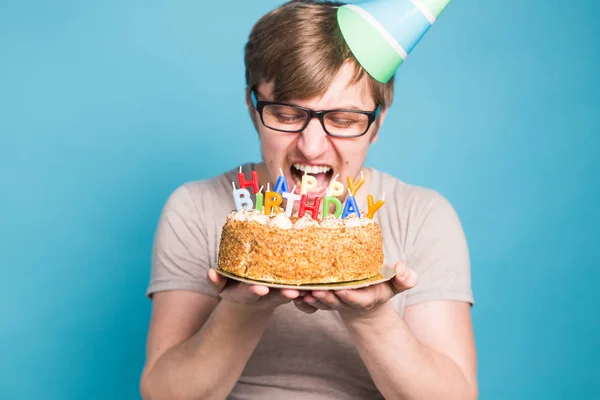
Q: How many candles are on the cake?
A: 13